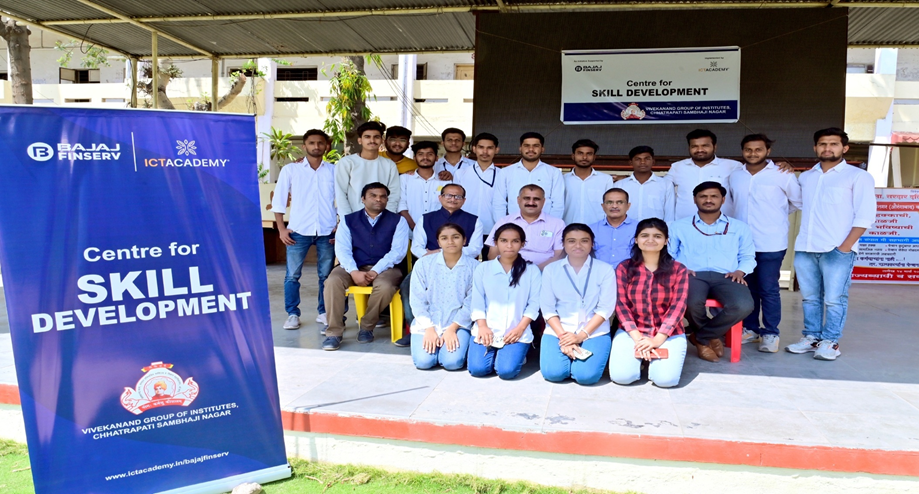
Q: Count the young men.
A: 12